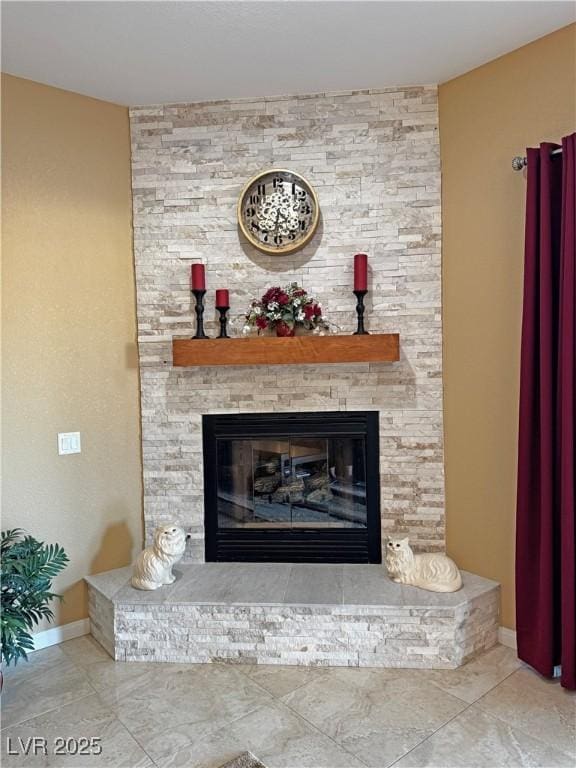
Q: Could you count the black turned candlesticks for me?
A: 3